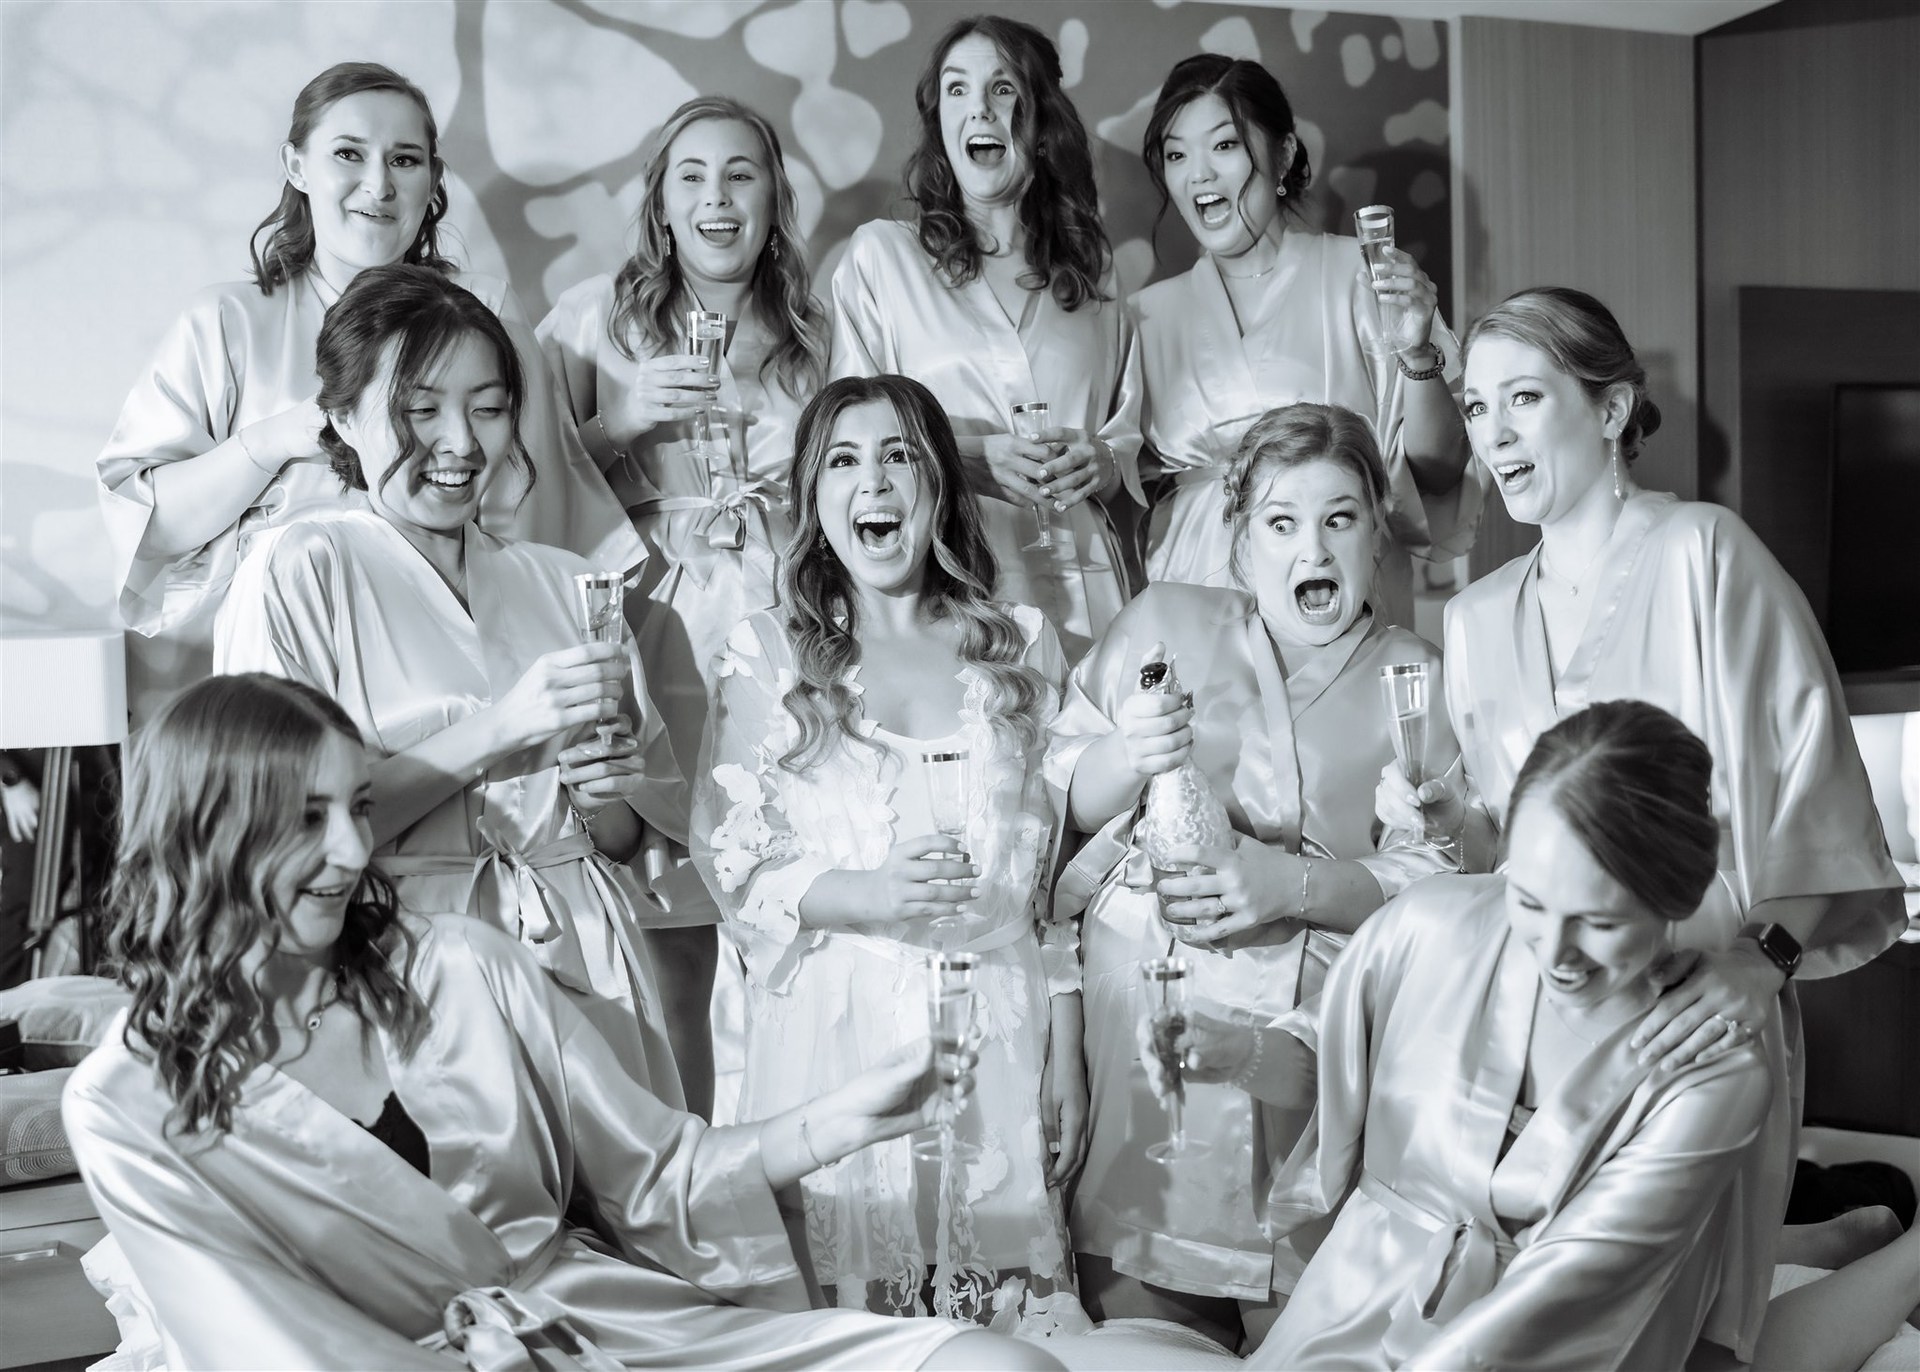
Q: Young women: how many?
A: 10